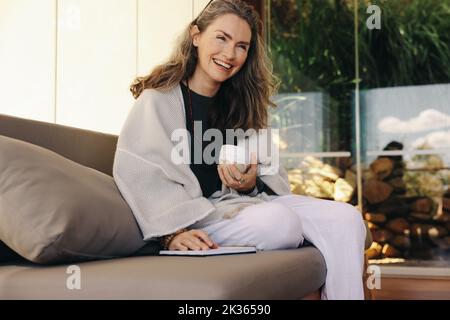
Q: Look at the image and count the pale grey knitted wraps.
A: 1